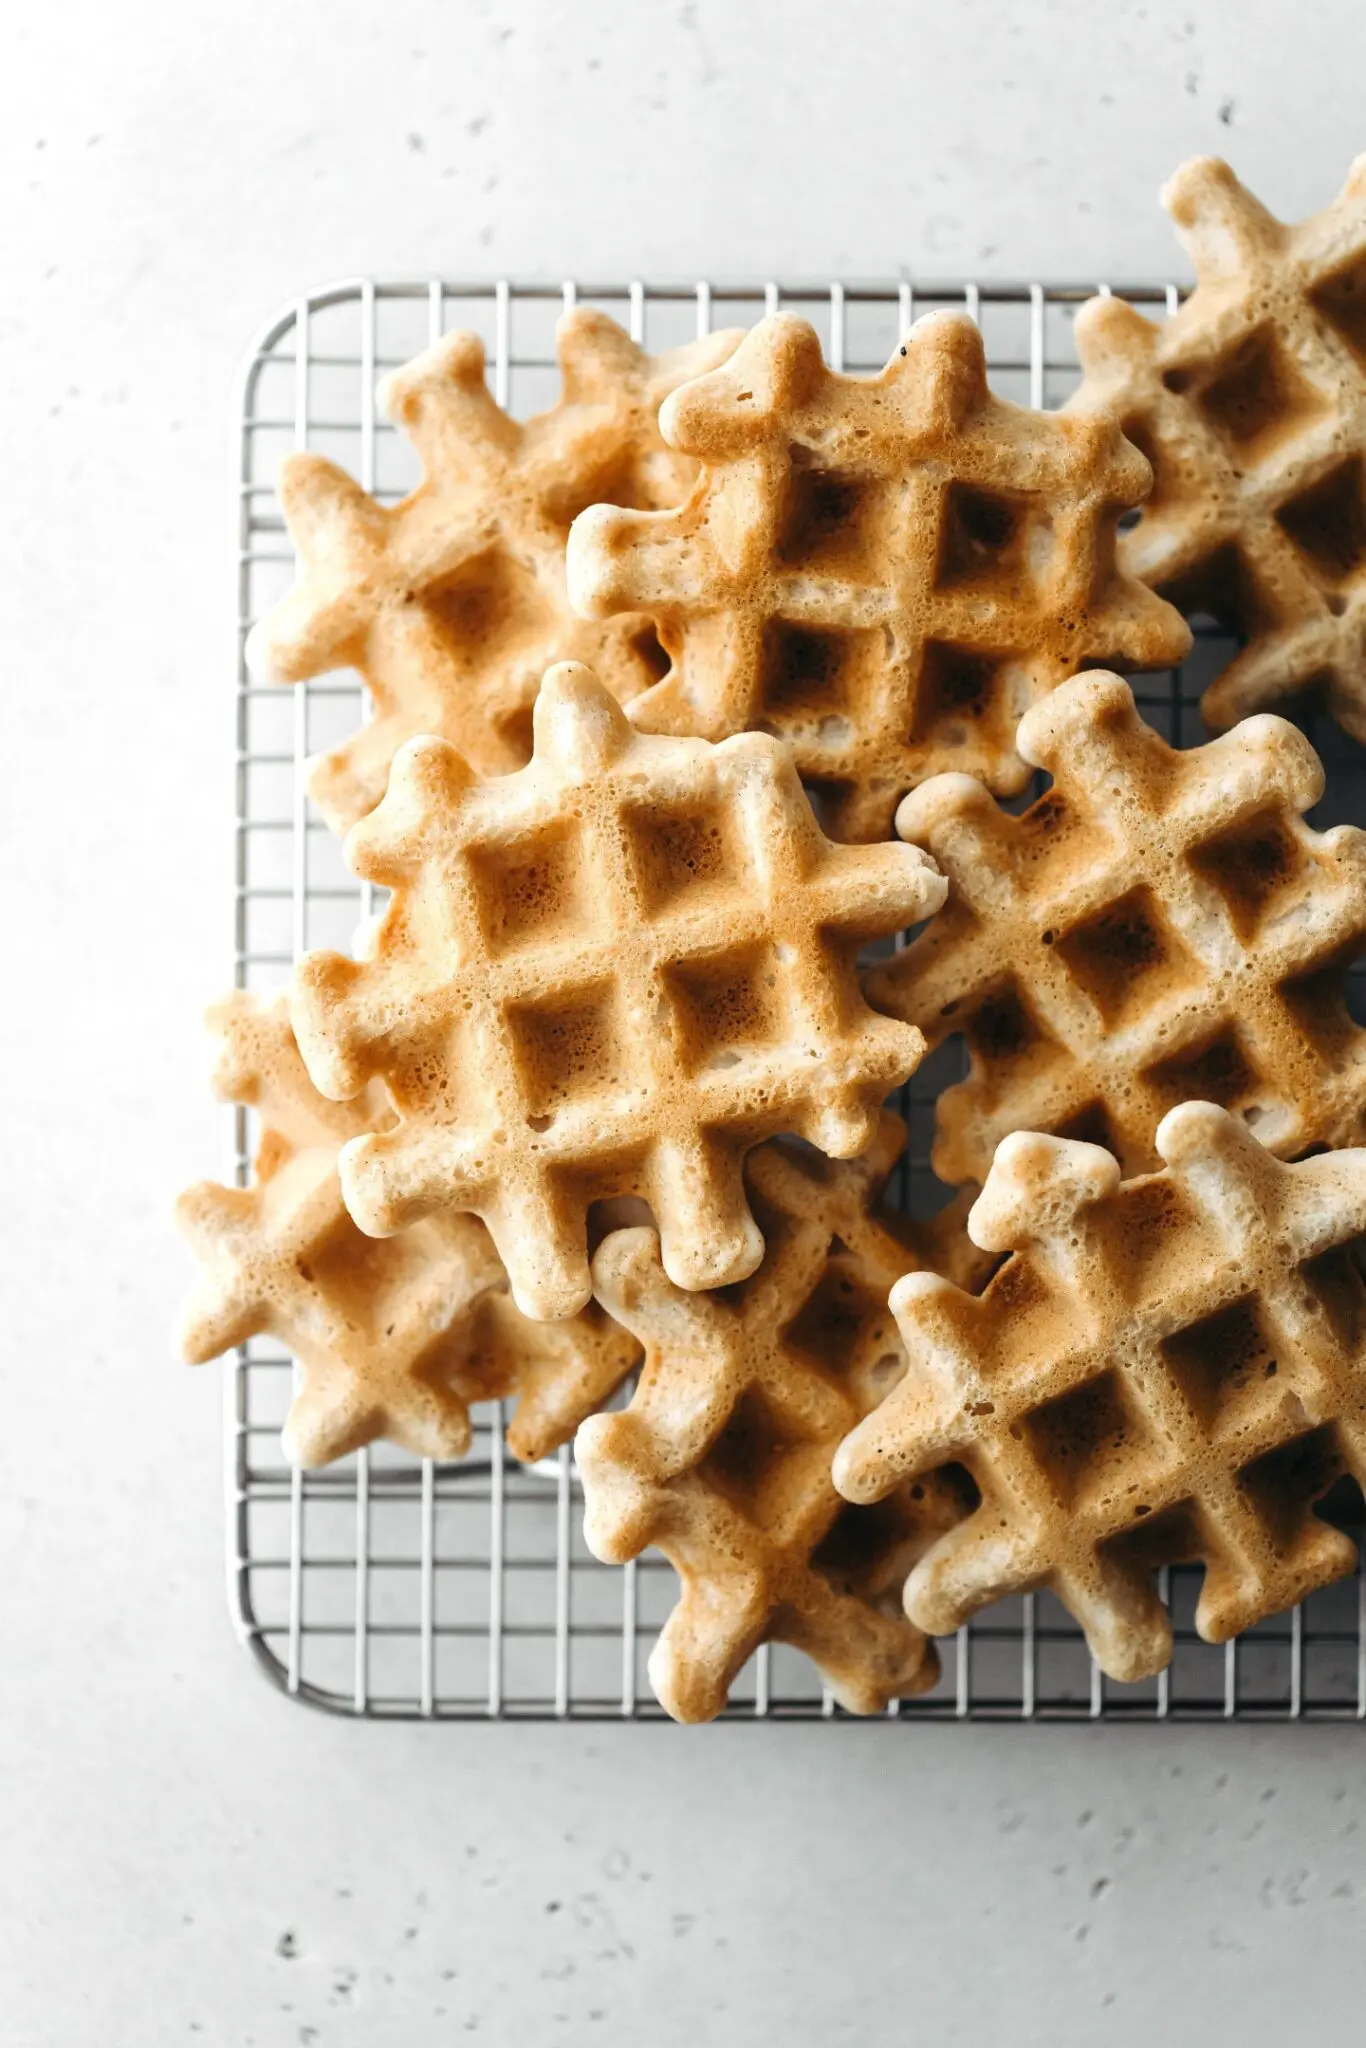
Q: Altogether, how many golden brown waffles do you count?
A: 8